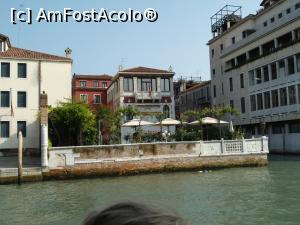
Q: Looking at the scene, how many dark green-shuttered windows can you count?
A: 6